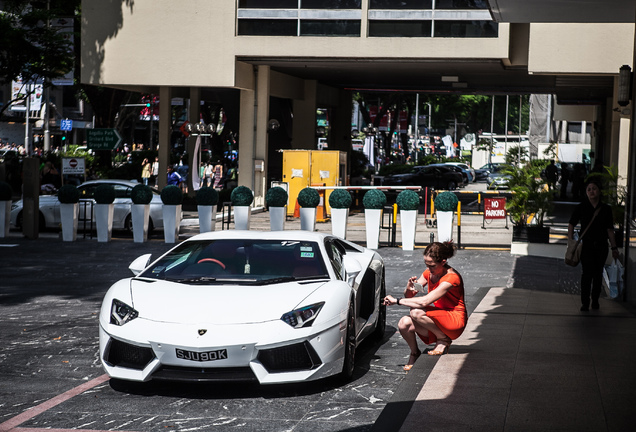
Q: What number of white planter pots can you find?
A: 13